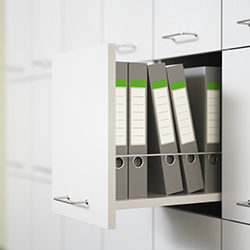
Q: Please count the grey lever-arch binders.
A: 5